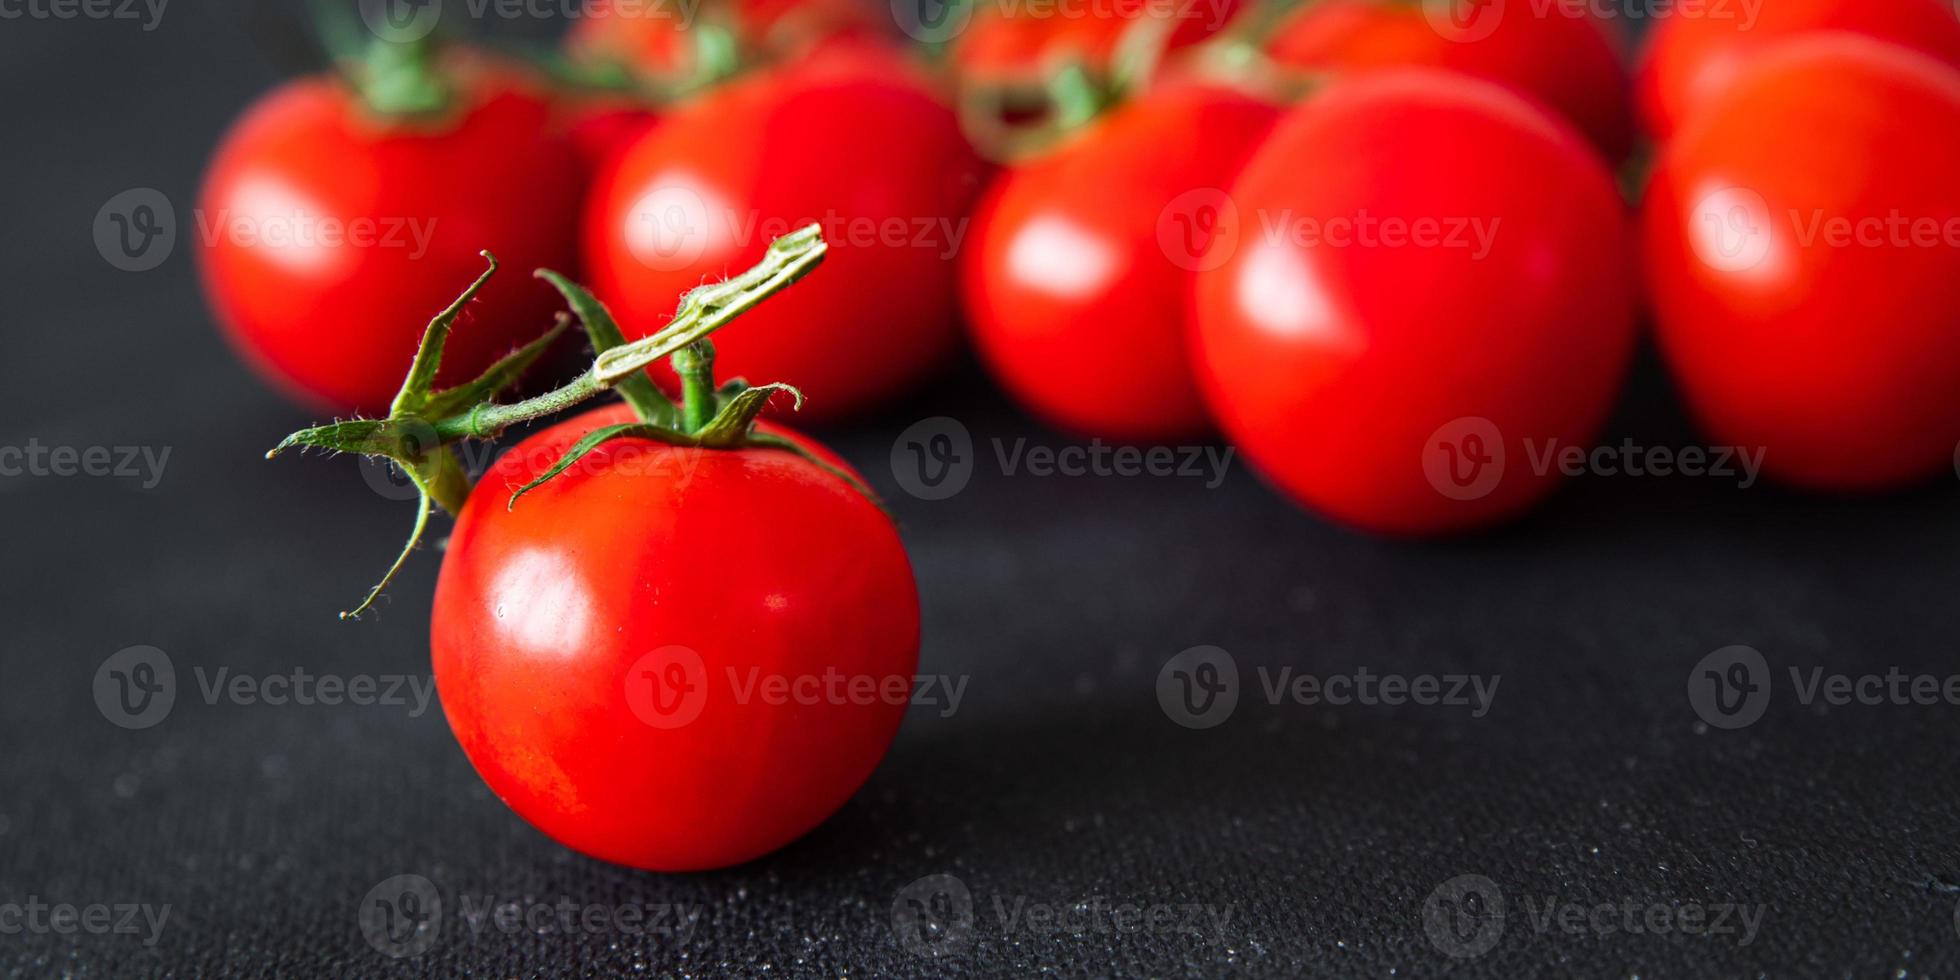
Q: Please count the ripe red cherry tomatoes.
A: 10